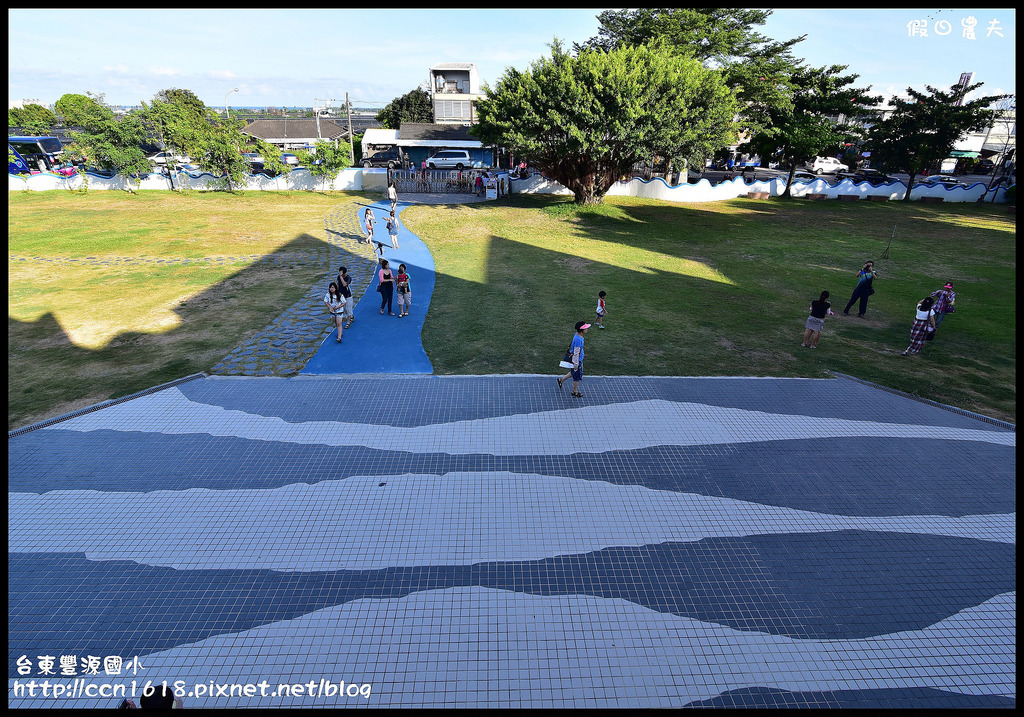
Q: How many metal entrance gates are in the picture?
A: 1